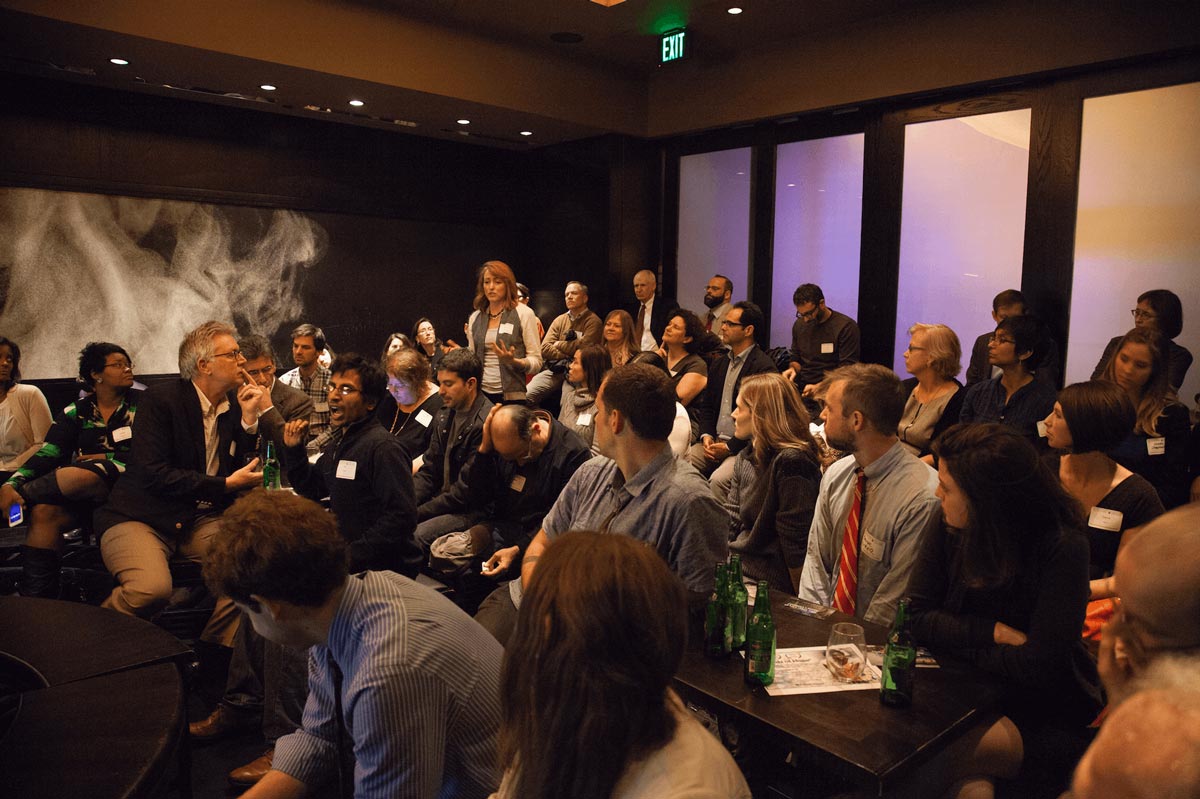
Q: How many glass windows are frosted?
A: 4